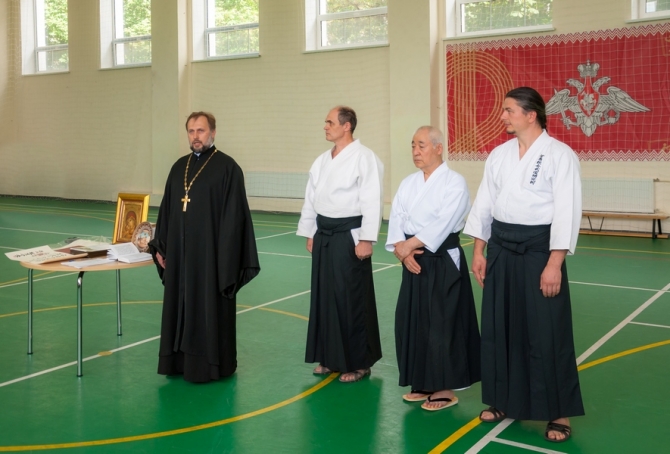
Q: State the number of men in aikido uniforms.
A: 3